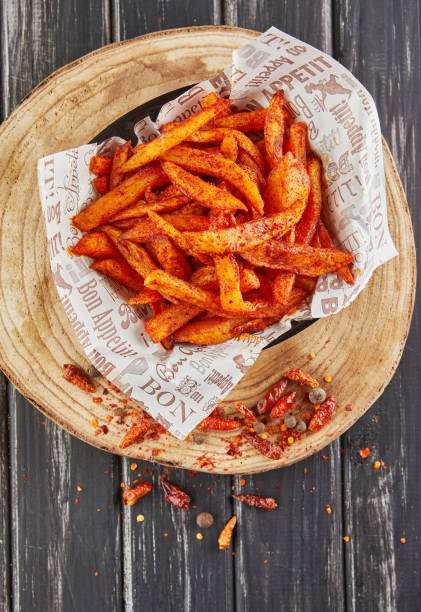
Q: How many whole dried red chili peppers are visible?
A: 13